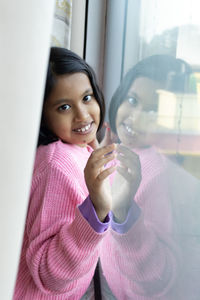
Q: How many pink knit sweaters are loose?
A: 1